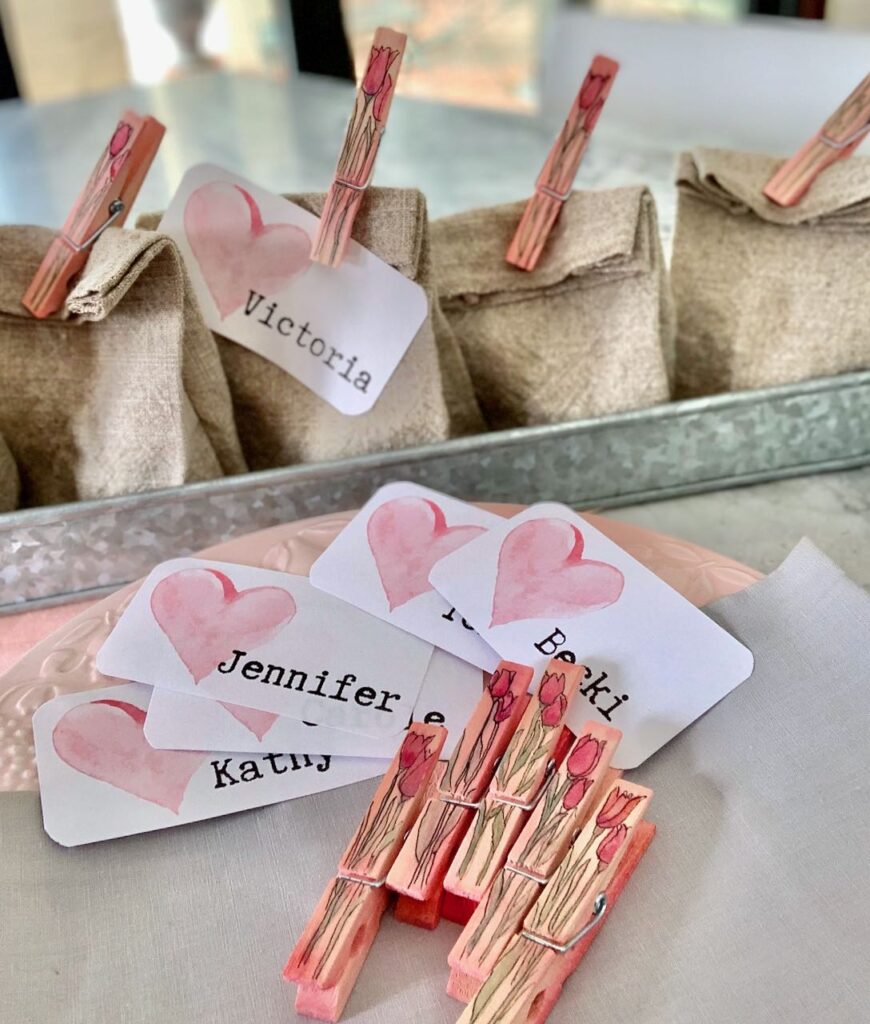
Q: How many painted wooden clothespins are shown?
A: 9